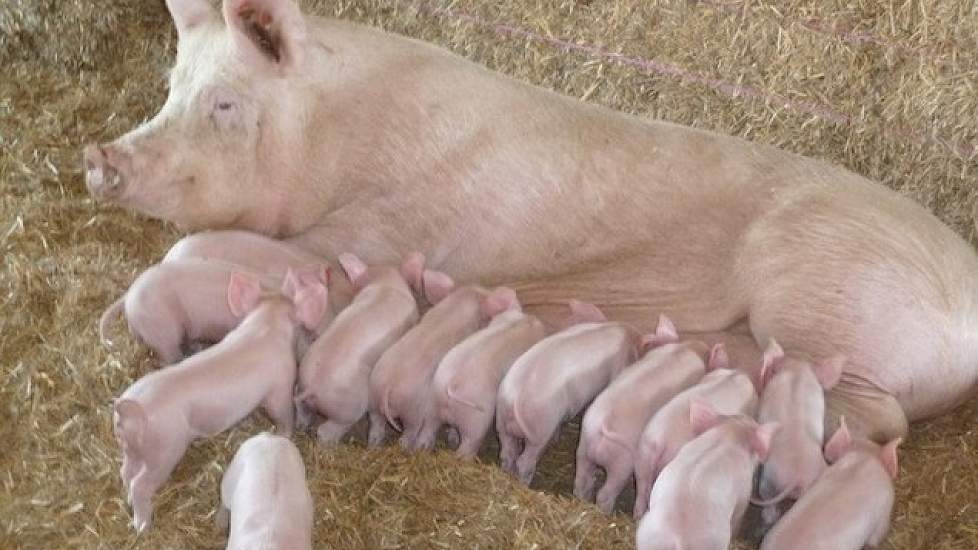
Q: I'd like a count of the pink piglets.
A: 13